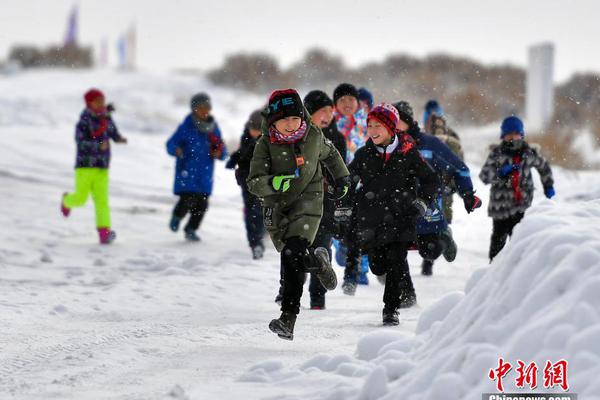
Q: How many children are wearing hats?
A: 11